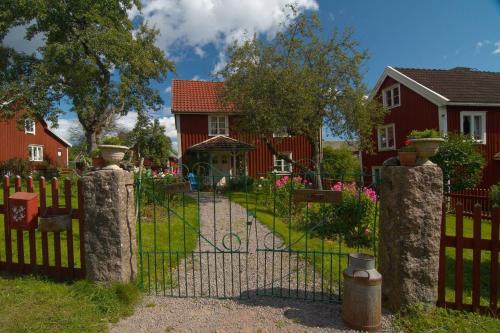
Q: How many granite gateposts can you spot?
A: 2